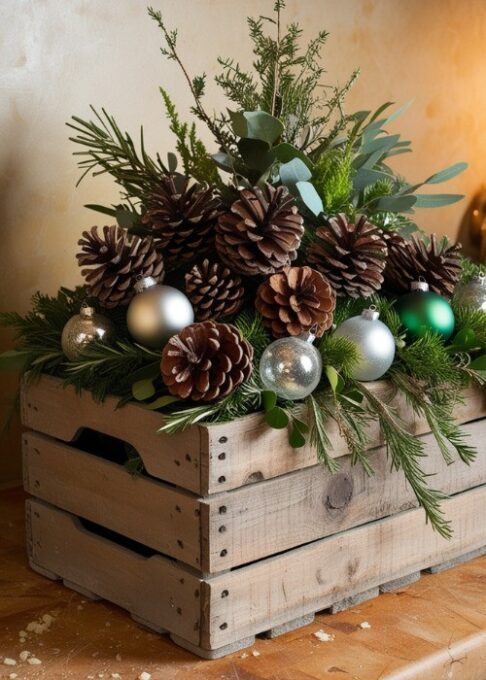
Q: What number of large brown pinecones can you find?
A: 8